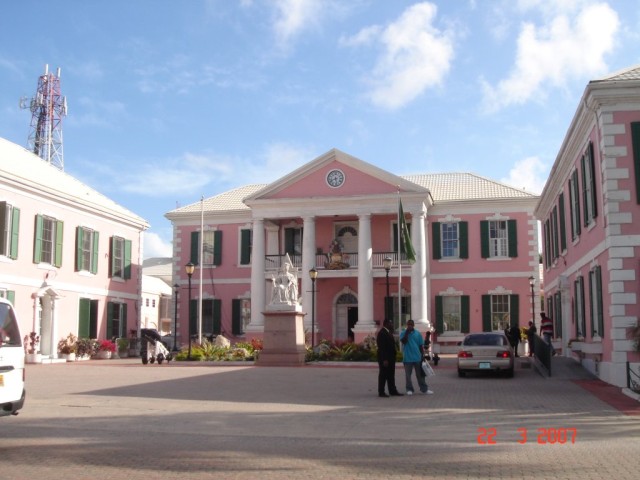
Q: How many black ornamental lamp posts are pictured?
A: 5